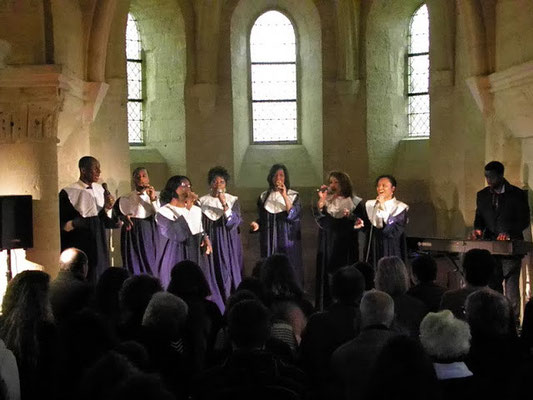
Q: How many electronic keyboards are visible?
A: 1